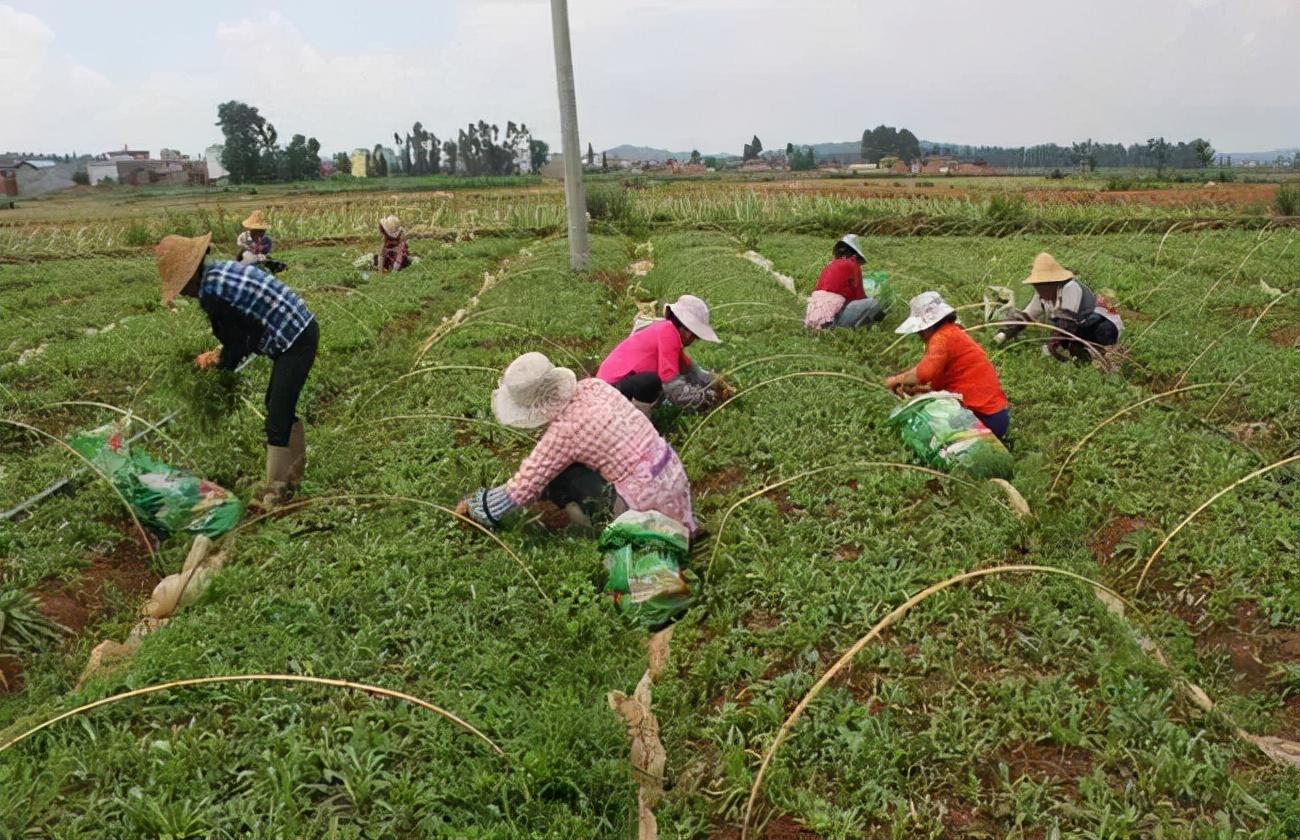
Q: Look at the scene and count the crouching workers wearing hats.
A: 7